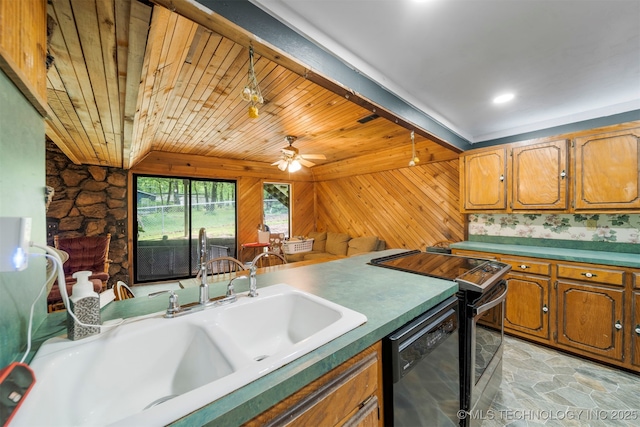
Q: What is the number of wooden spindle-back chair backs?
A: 3